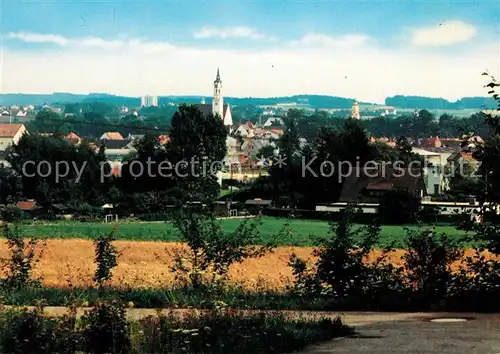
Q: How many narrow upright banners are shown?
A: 0